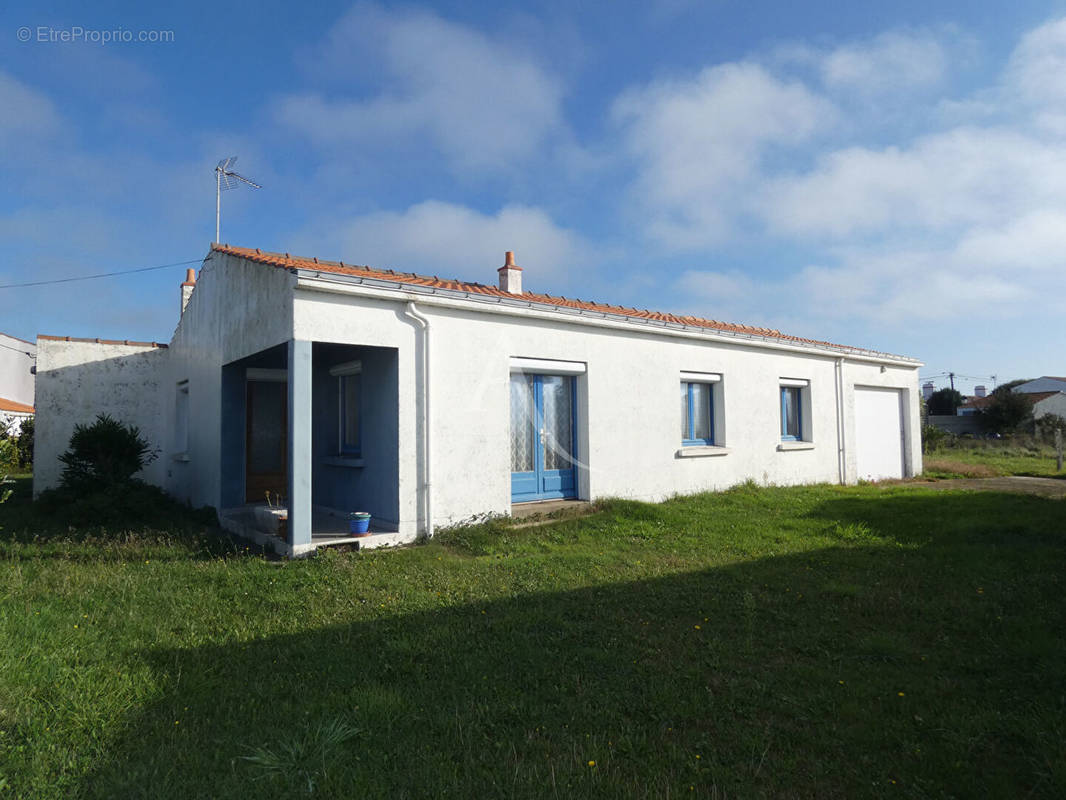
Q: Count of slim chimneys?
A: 2